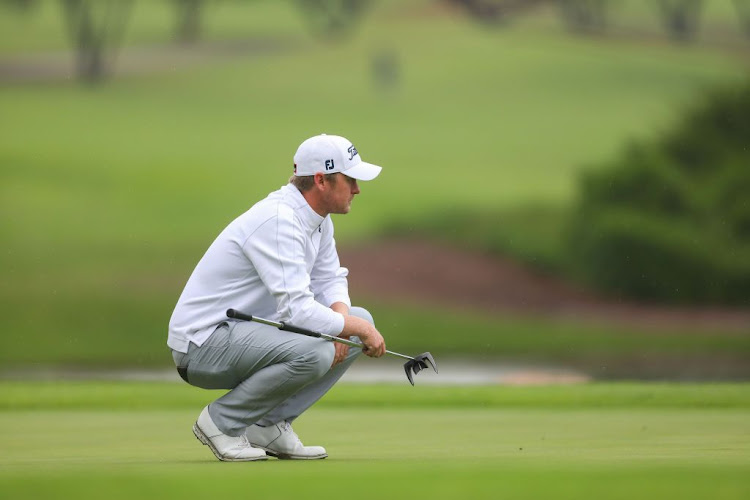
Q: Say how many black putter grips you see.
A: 2